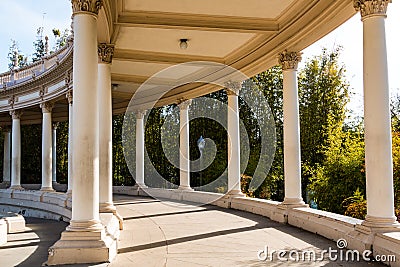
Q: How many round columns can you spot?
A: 12